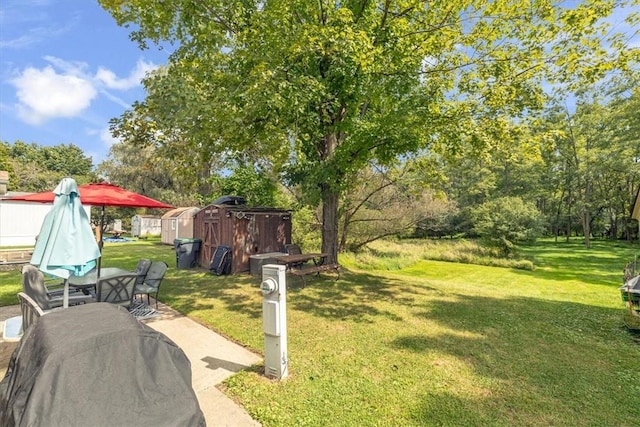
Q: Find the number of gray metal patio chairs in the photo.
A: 5